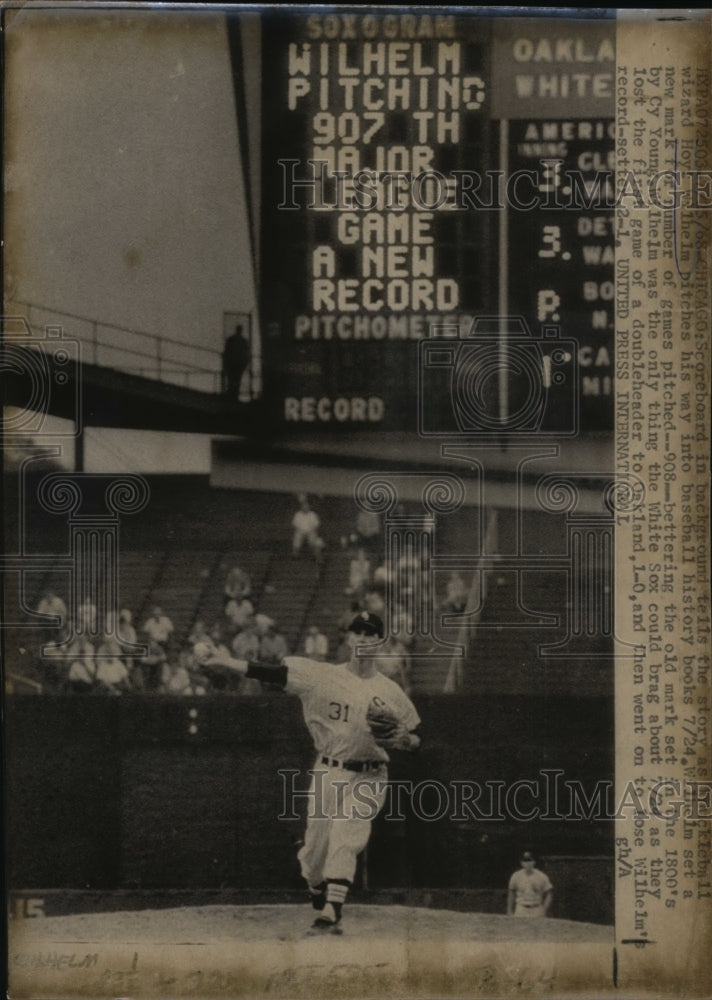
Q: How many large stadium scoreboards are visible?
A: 1